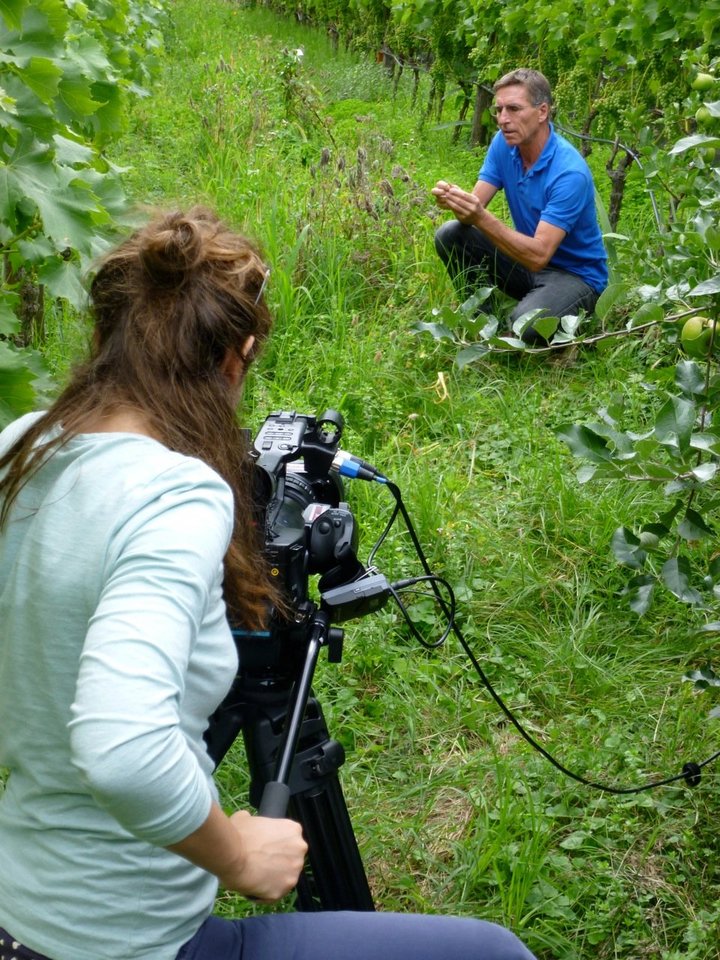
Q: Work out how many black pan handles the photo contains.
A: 1